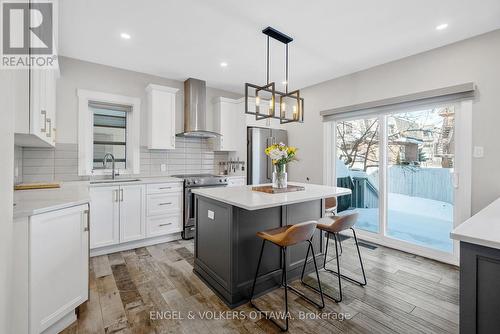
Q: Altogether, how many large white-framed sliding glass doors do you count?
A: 1